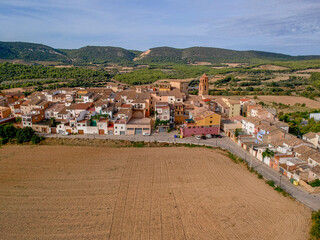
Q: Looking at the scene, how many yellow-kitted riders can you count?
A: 0